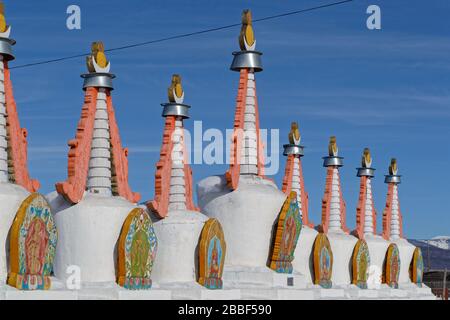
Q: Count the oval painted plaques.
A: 8